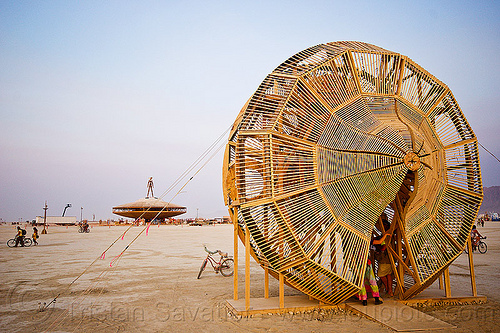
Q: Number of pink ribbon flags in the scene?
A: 4